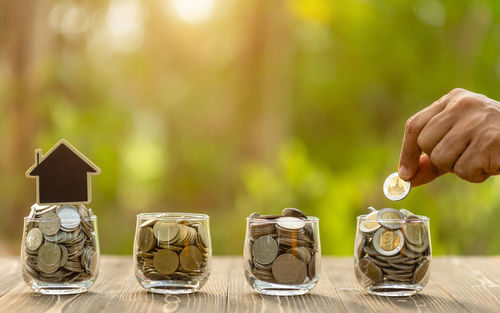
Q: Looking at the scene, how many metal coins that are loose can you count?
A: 1